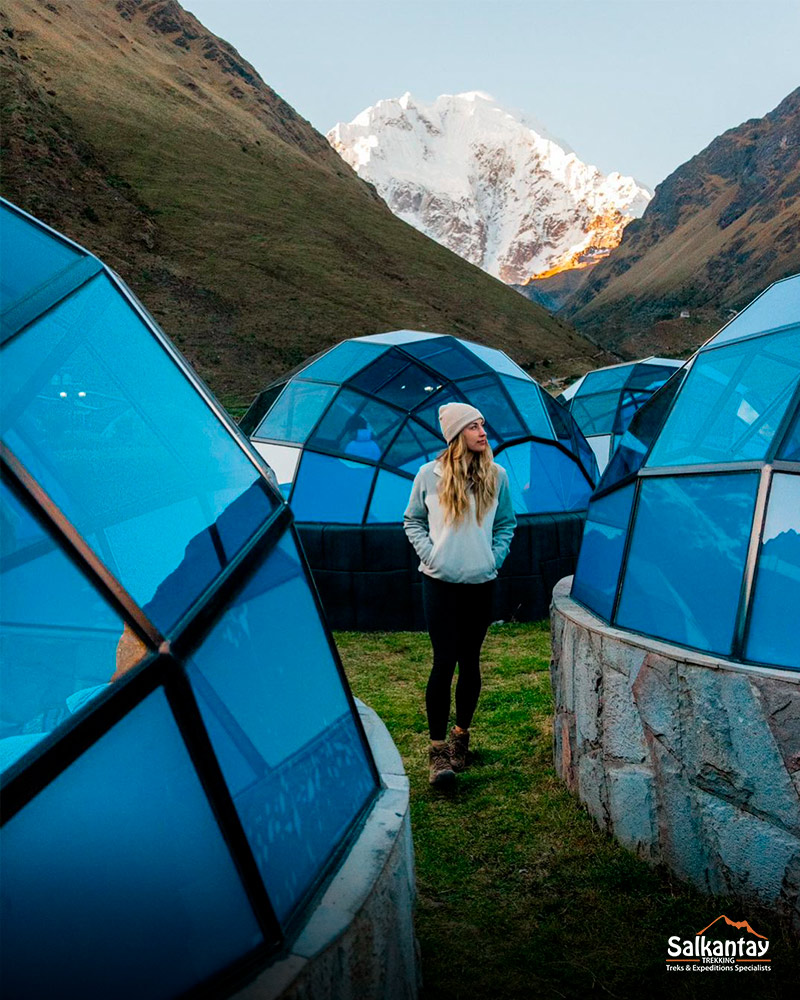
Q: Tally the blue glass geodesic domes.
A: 4